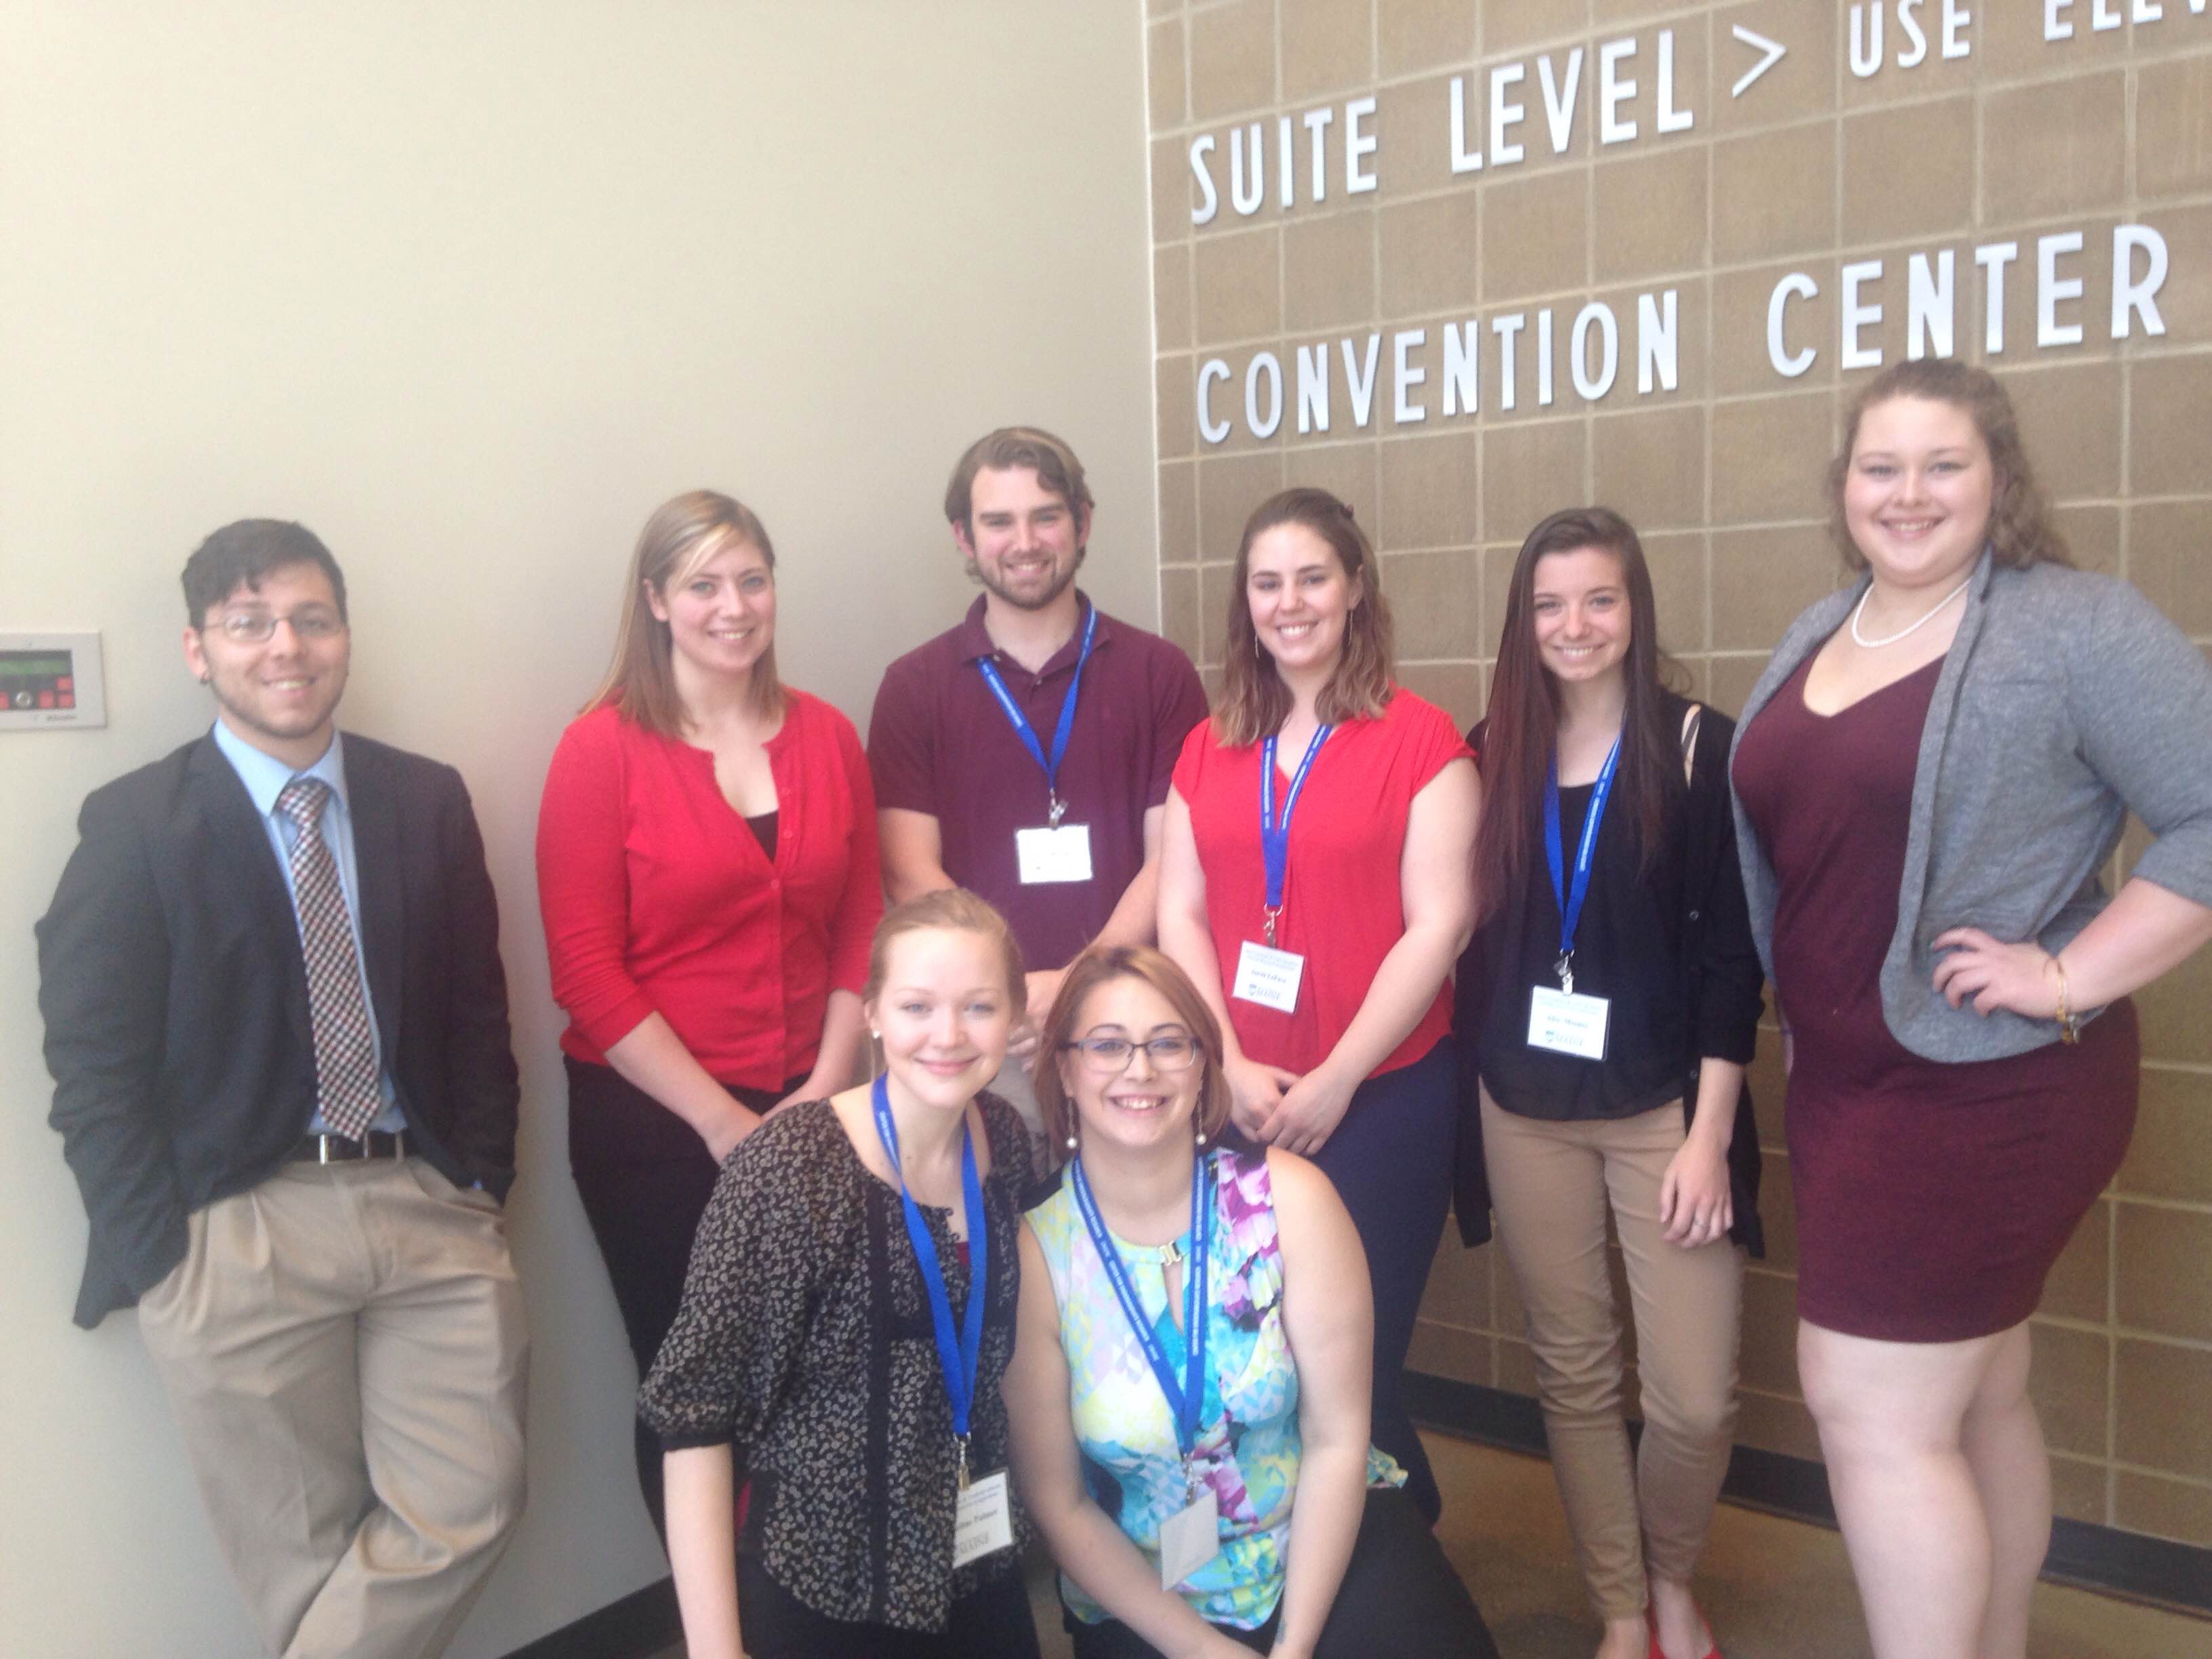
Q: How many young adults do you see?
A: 8